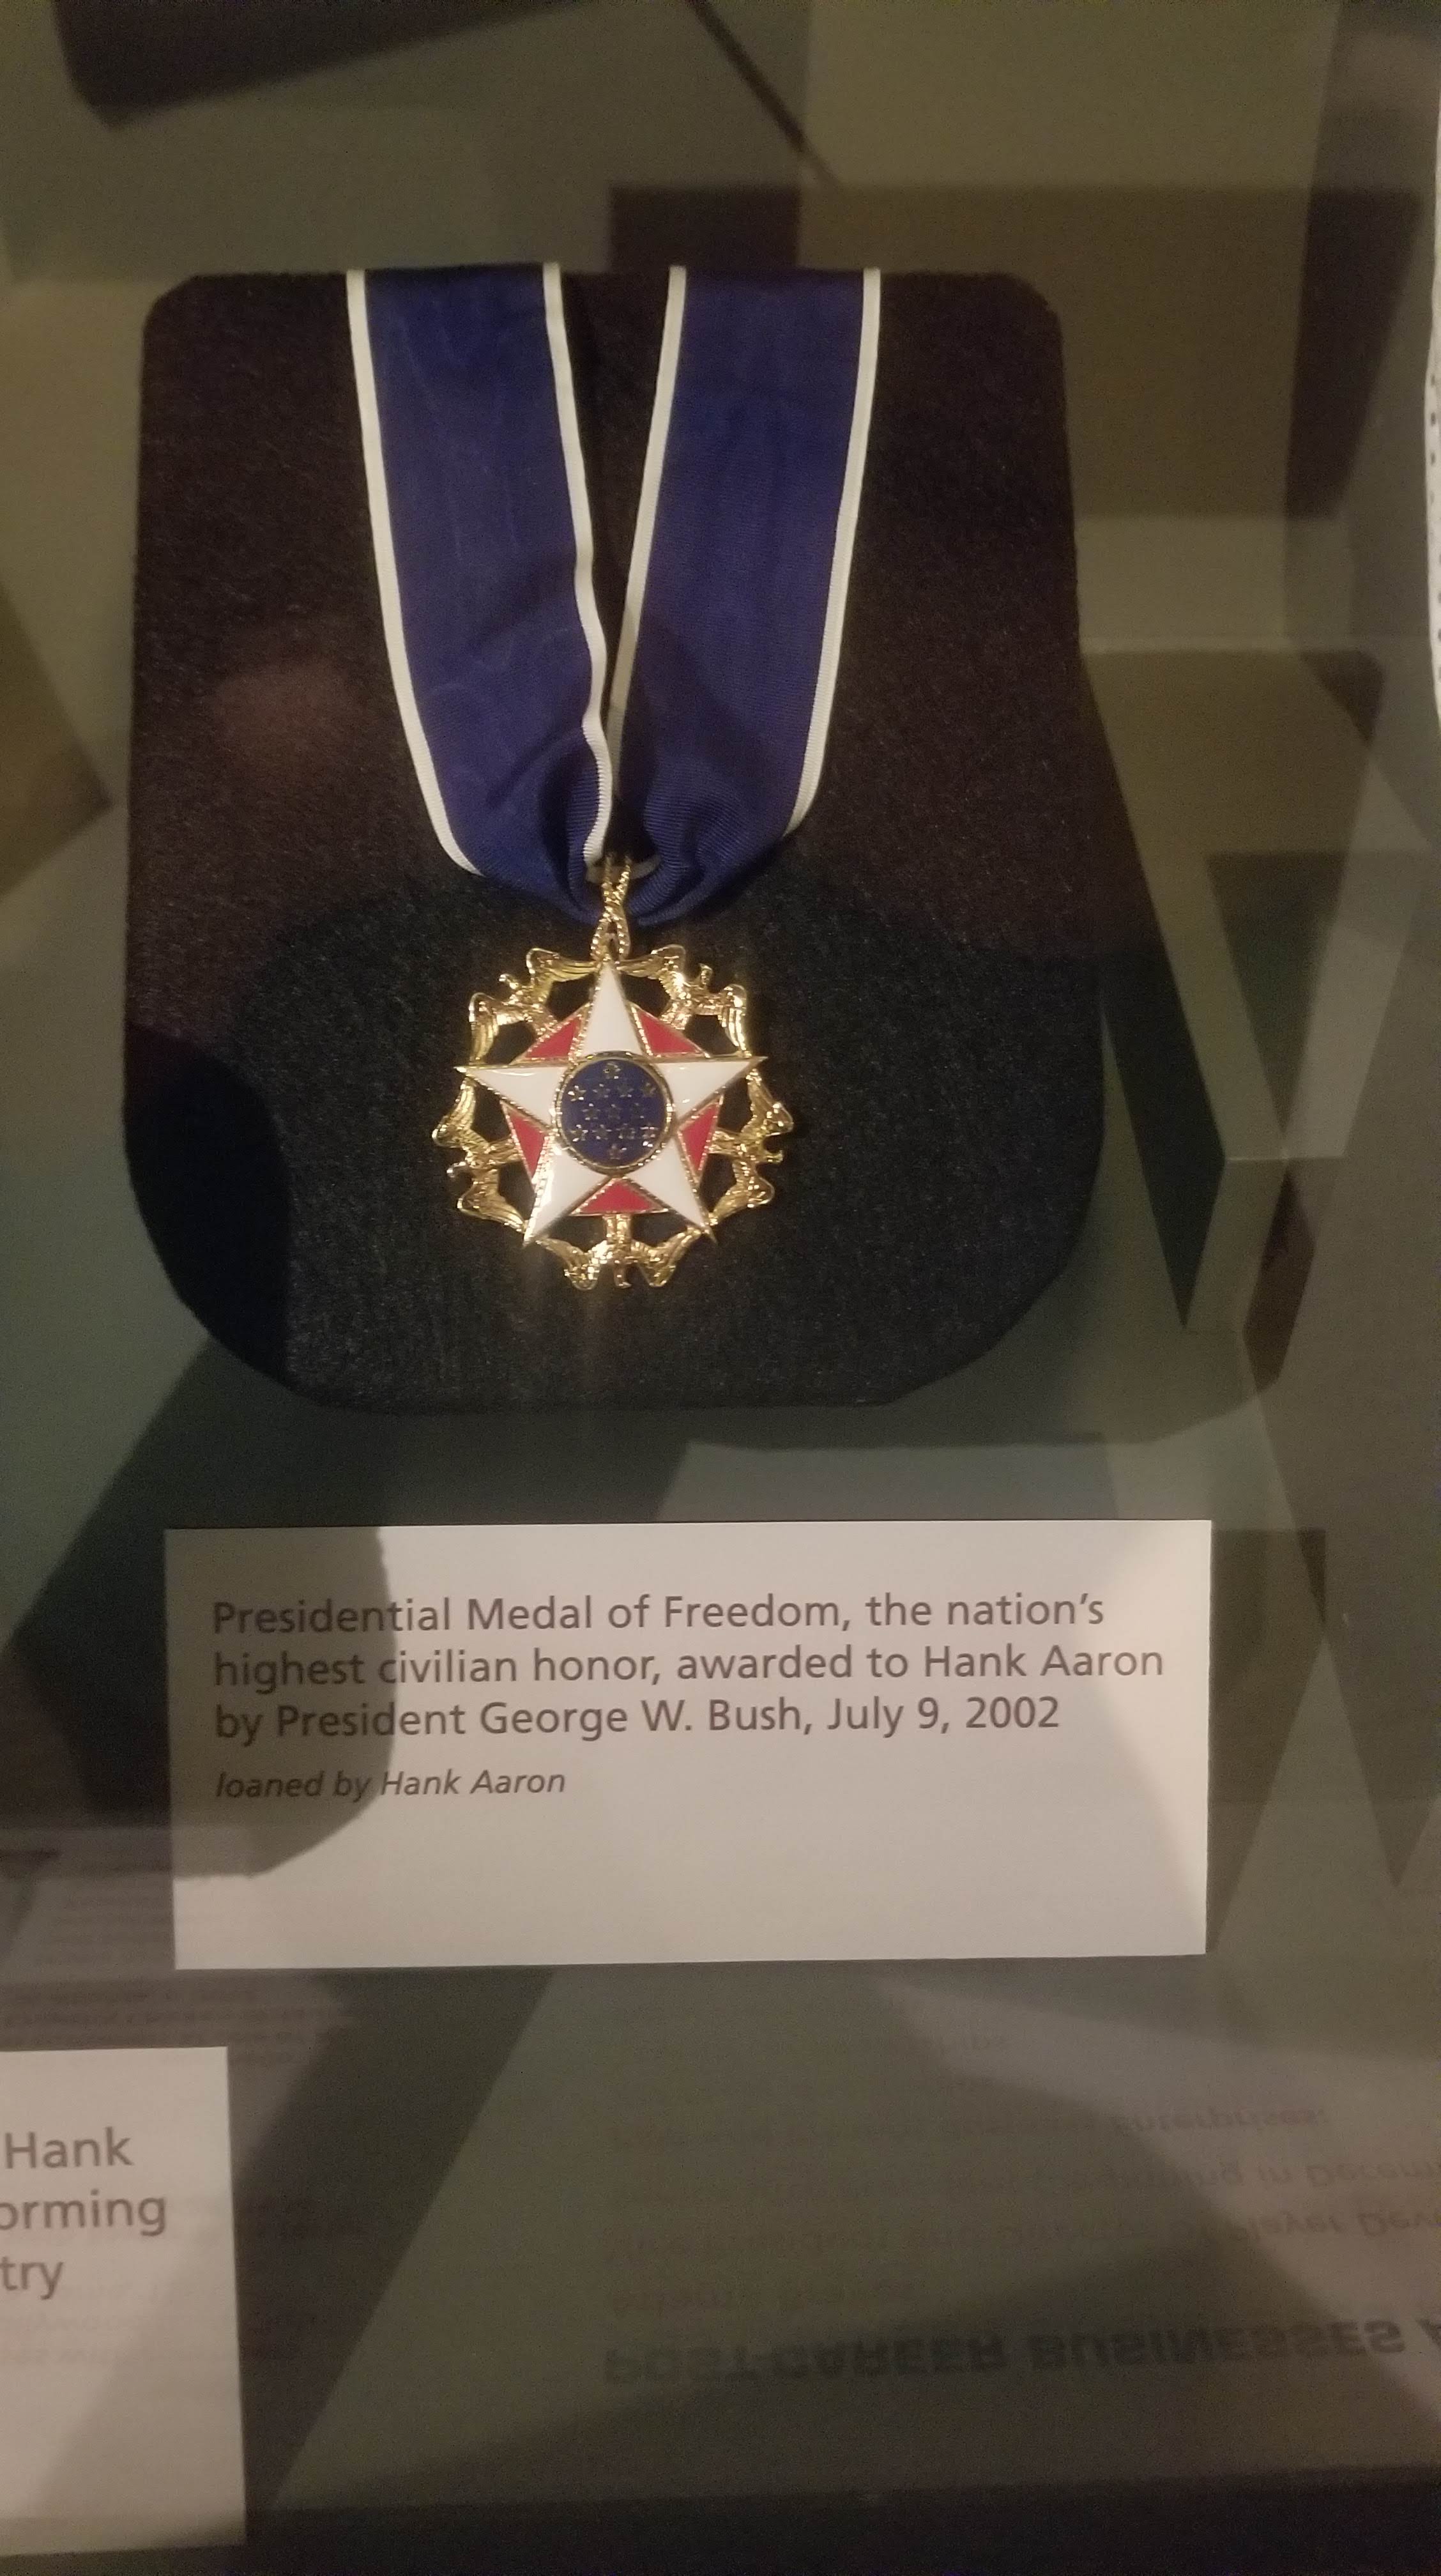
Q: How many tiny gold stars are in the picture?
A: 13